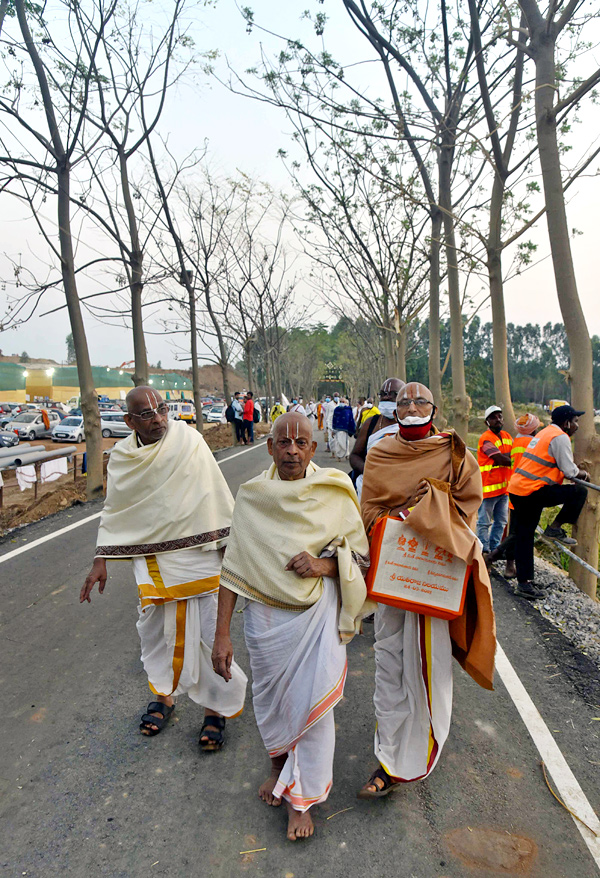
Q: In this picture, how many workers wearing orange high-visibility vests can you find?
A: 3